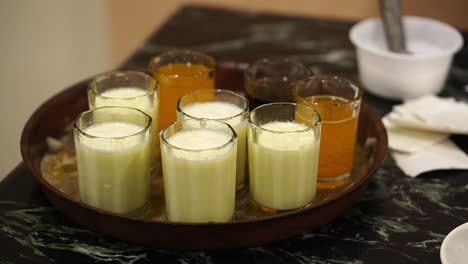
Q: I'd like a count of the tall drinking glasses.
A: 8